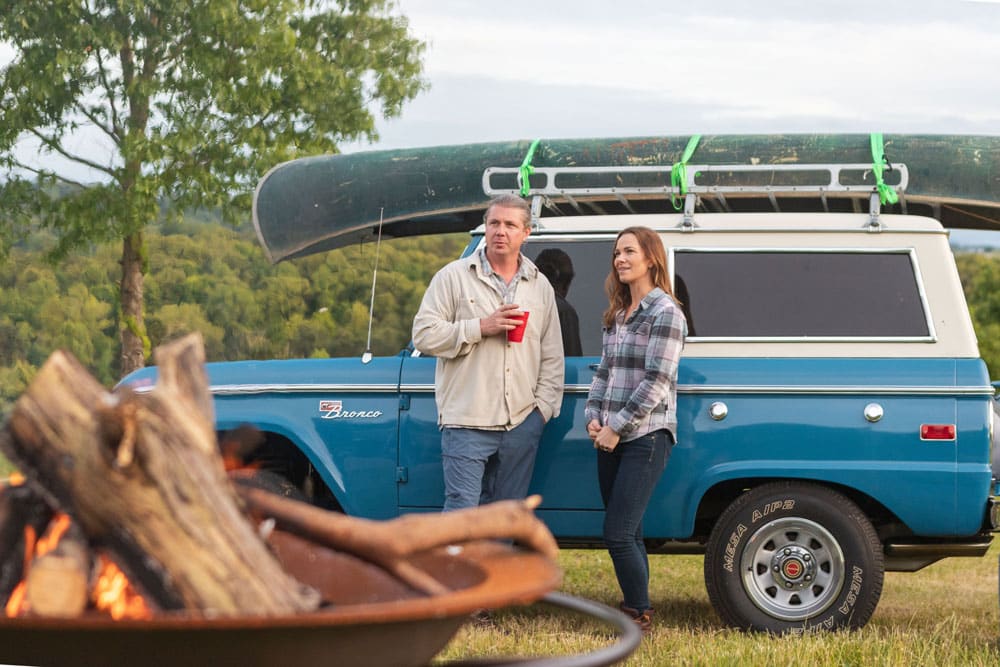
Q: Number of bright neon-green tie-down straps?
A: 3